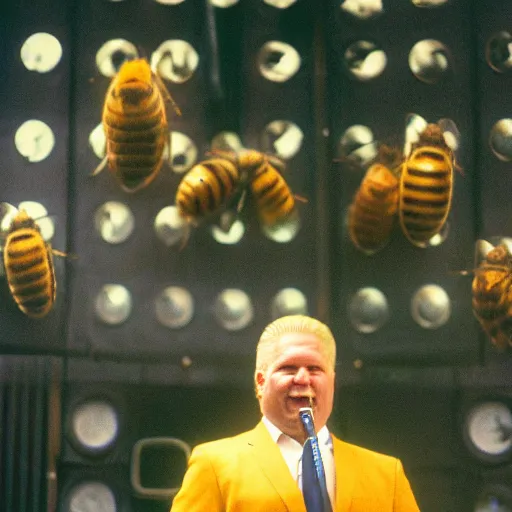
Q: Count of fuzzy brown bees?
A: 7